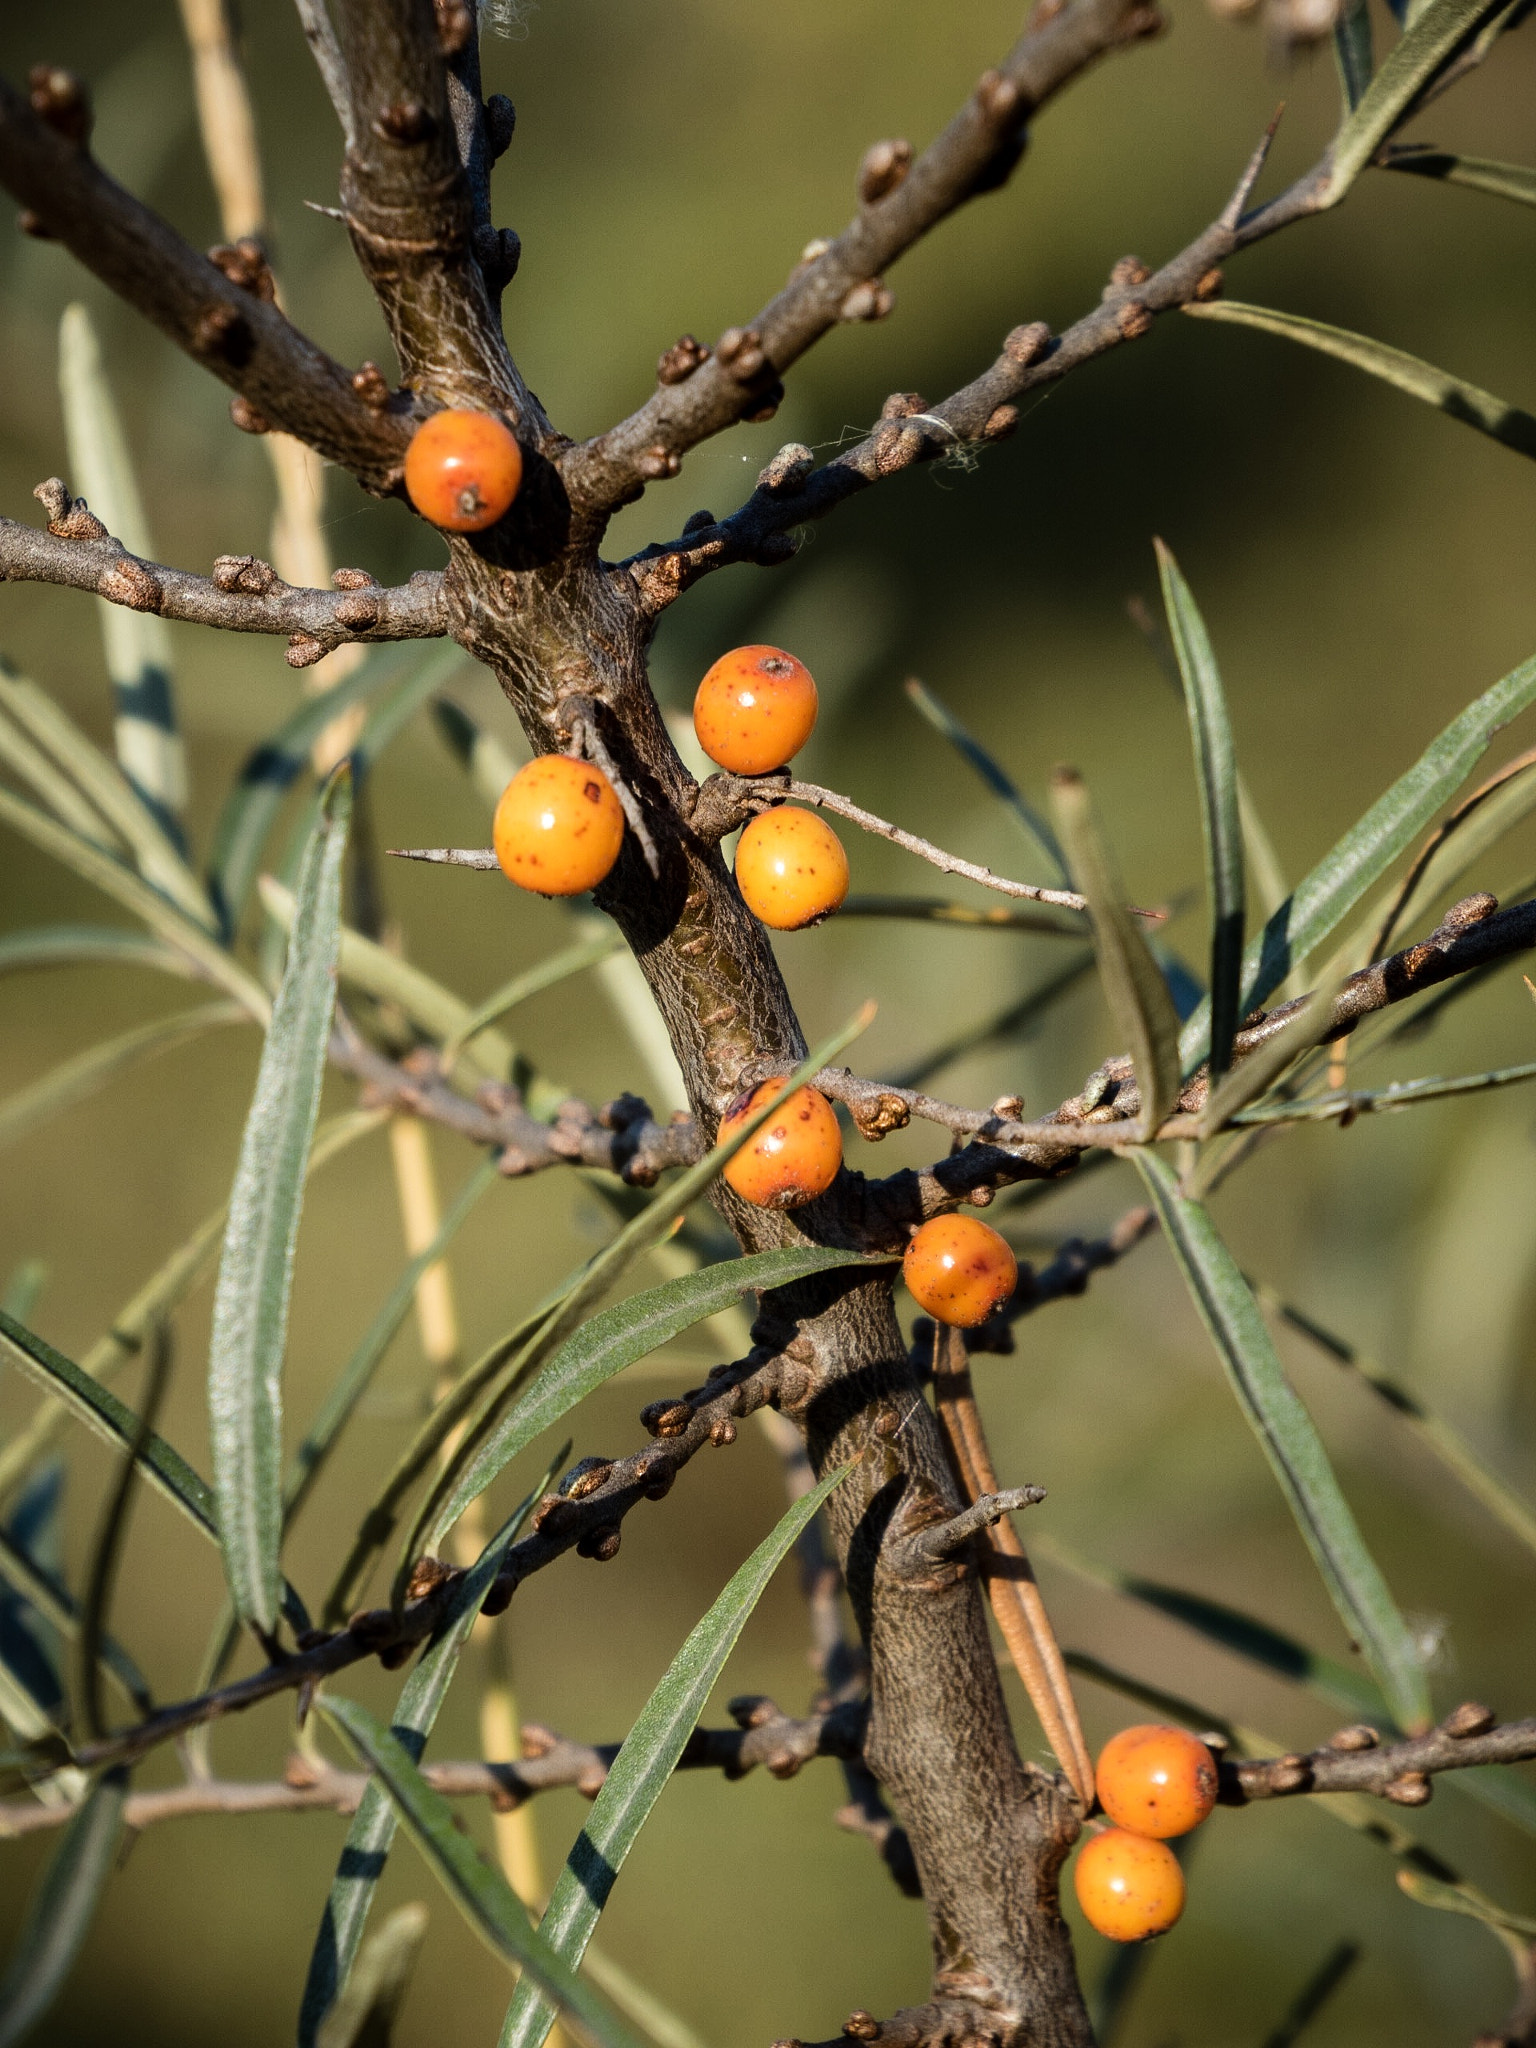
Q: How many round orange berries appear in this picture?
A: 8